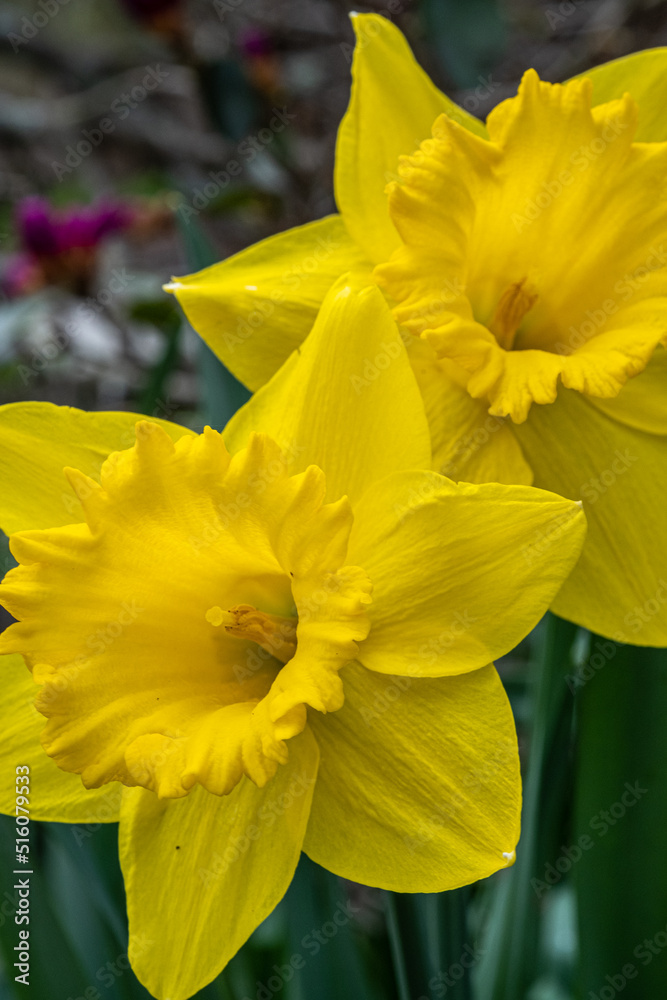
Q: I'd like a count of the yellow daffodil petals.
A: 12